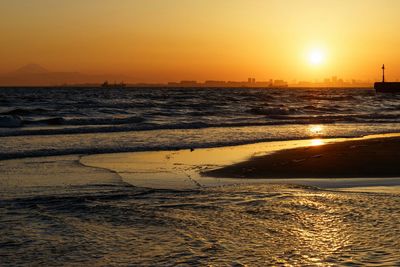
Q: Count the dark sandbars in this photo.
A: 1